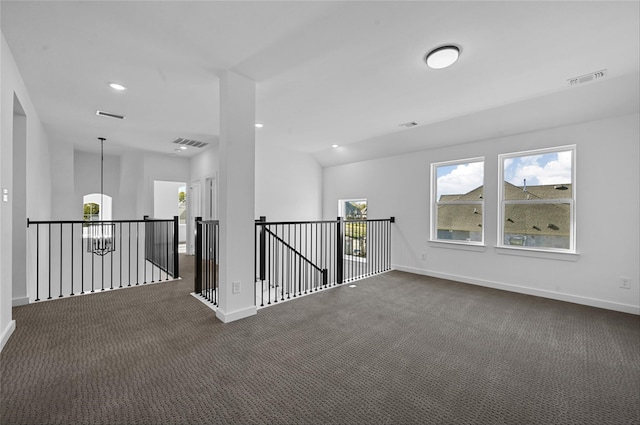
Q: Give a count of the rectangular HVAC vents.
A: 4